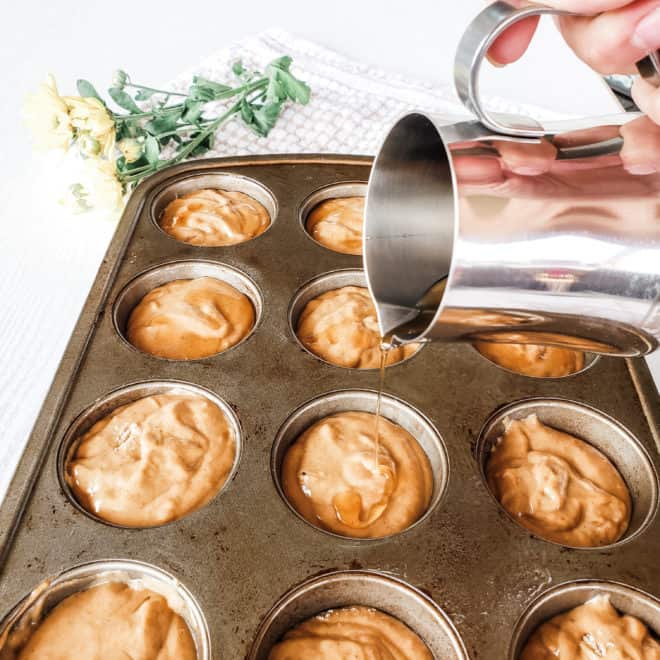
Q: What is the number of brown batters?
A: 11